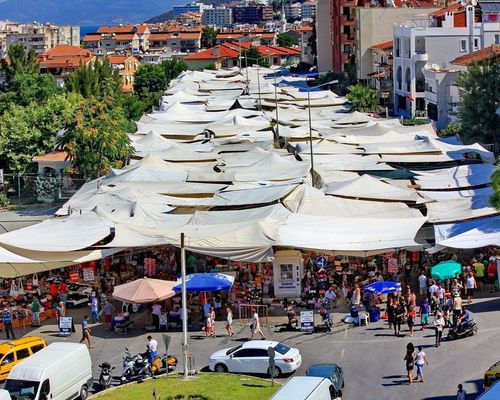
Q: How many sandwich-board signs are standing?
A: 2